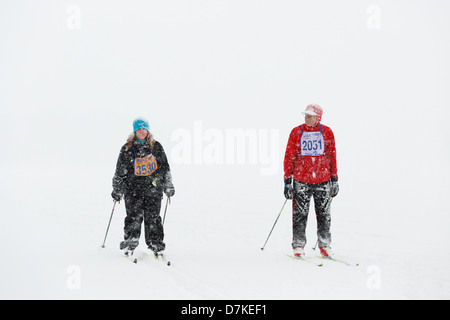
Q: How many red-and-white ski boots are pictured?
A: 2